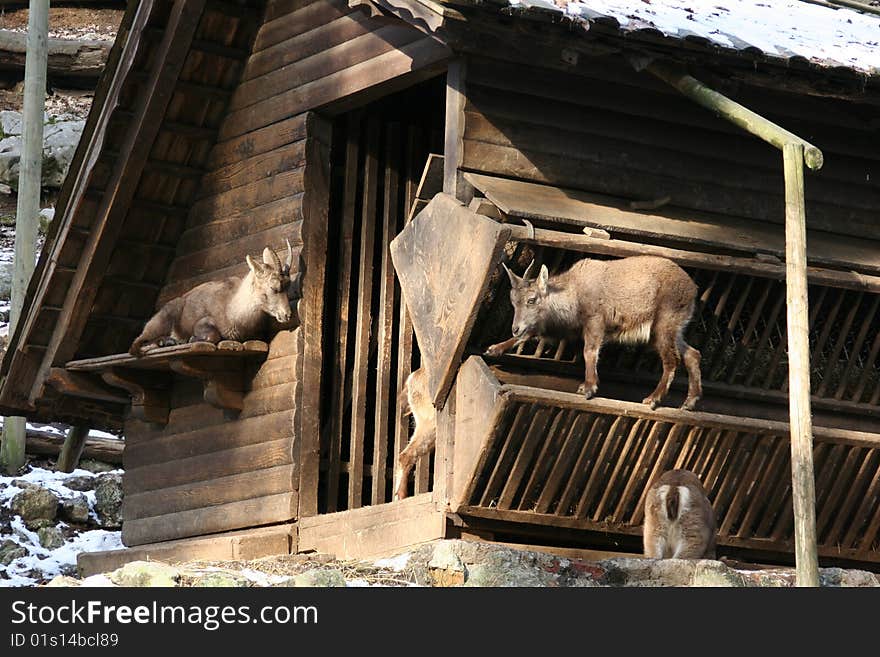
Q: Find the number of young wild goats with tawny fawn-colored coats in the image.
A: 4